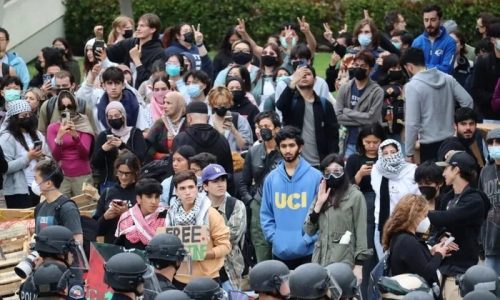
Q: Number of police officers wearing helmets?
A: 12